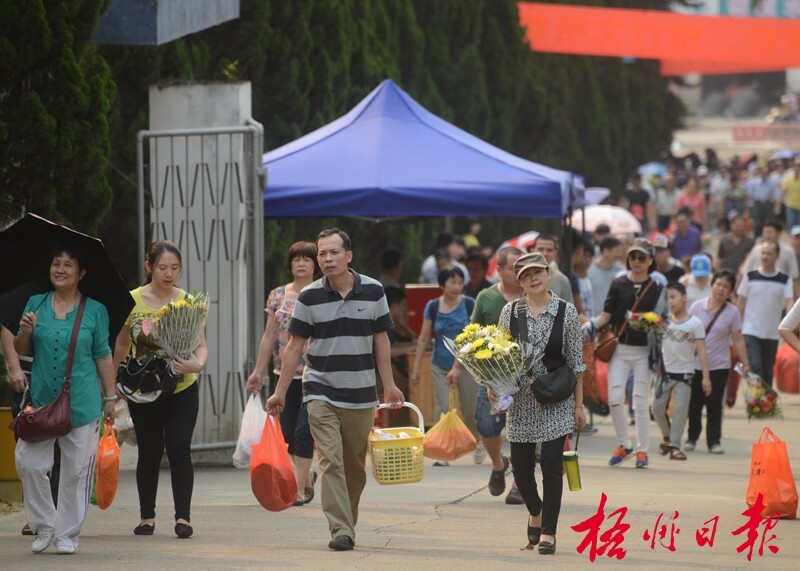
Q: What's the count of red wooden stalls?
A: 1